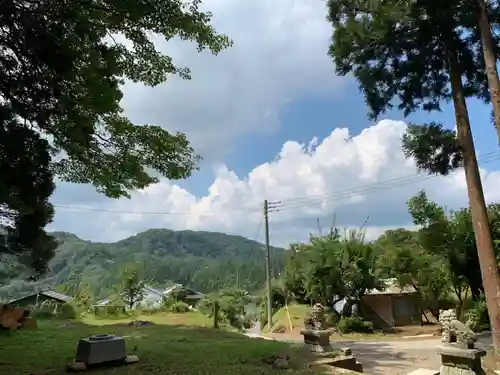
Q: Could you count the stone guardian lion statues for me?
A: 2